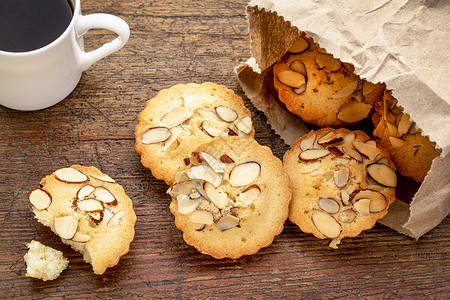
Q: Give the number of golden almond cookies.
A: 6